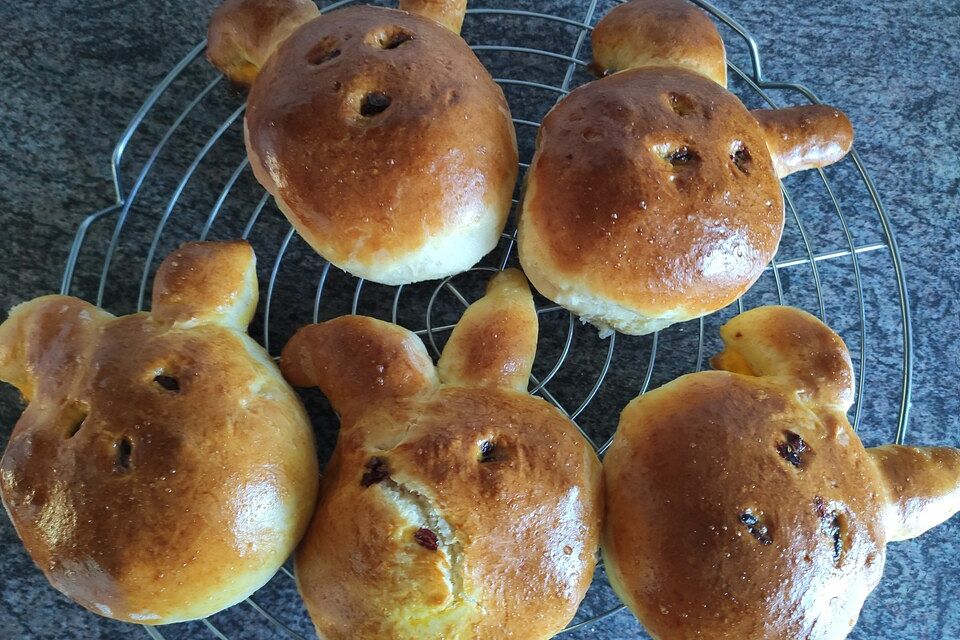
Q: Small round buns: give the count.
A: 5